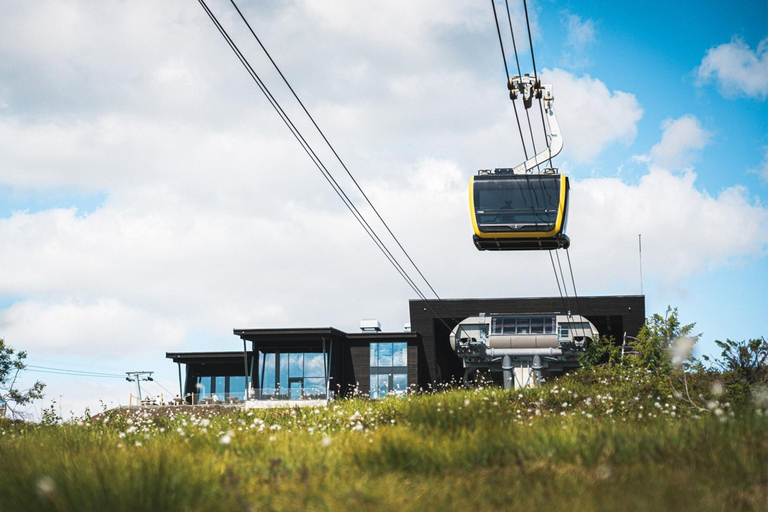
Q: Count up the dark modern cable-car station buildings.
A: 1